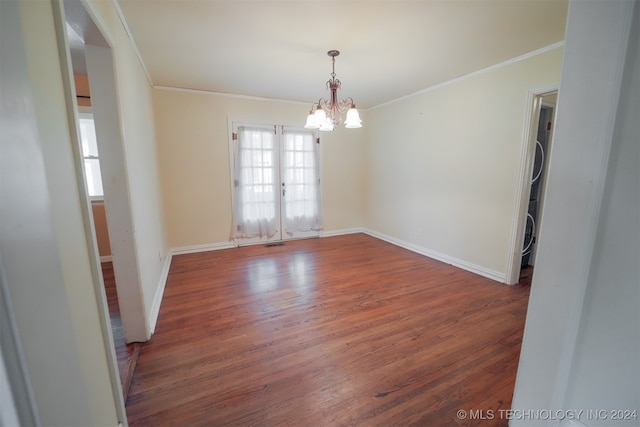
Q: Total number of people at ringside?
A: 0